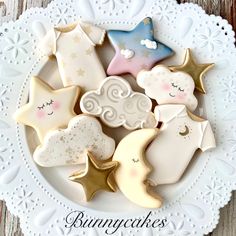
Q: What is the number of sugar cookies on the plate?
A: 10